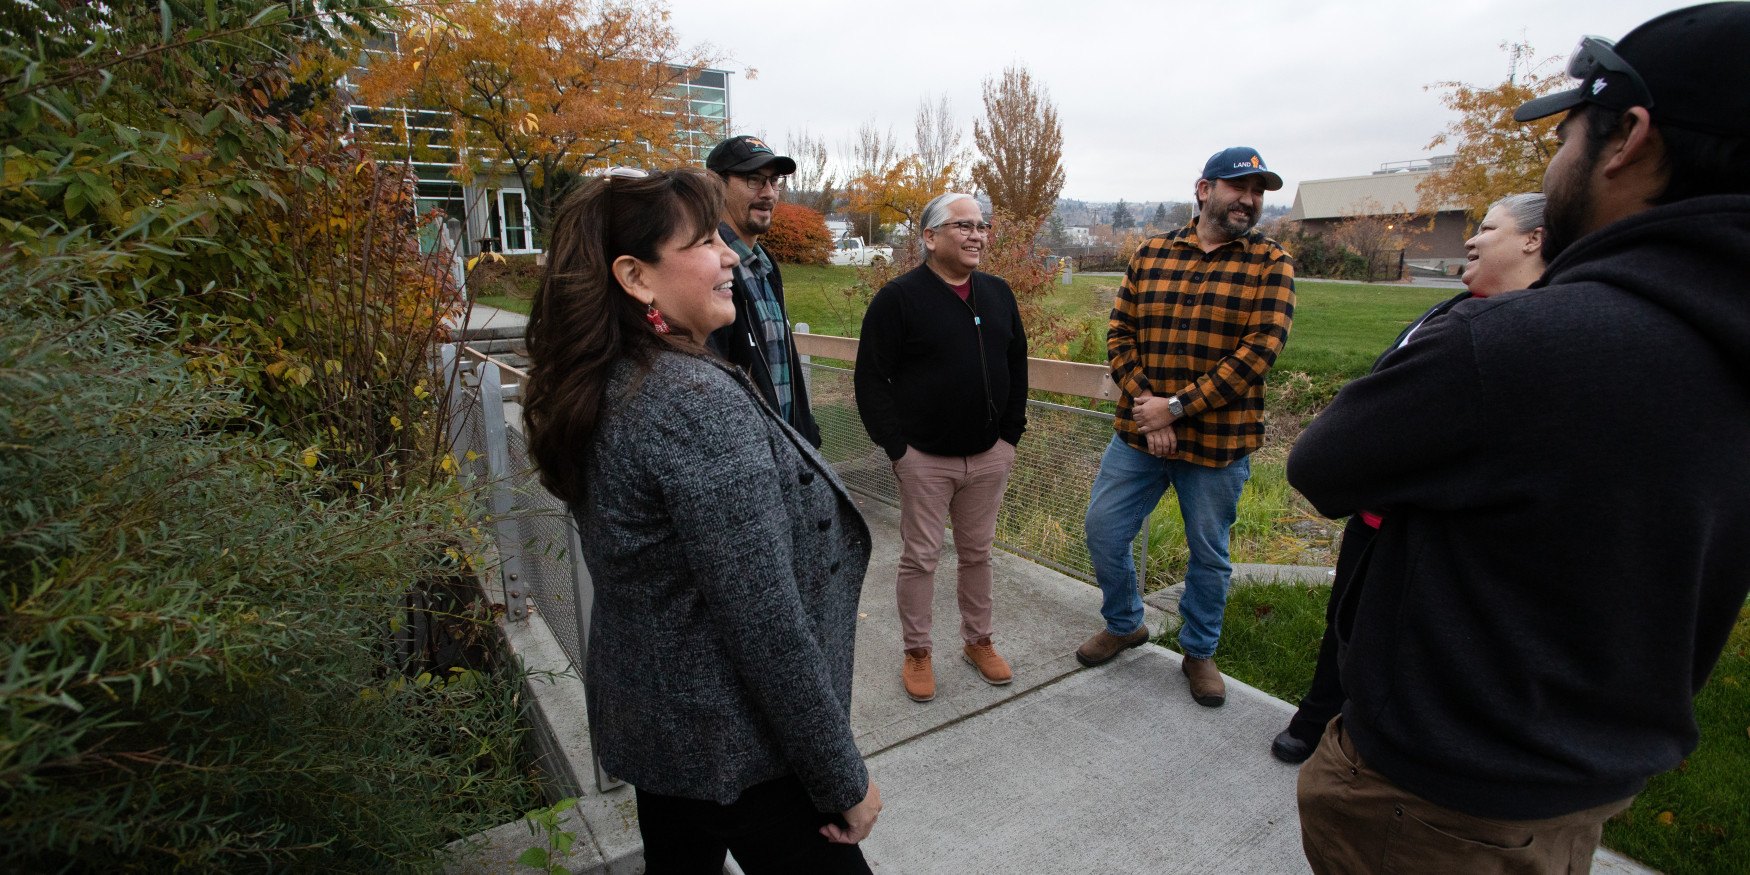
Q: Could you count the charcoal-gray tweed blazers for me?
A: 1